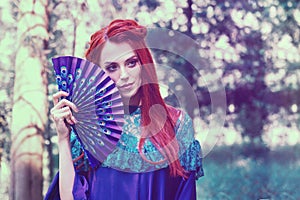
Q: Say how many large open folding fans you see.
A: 1